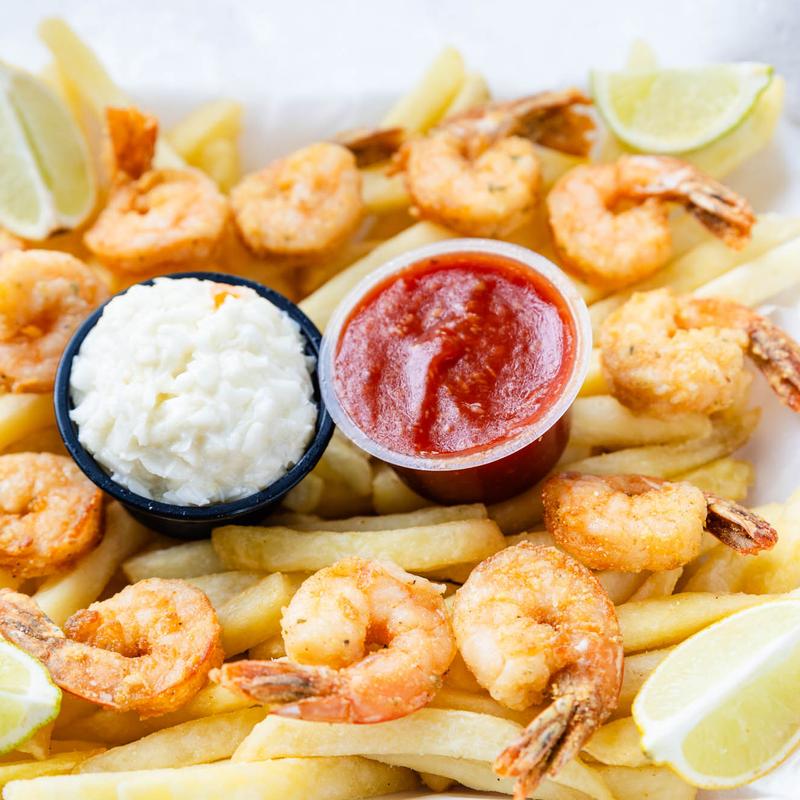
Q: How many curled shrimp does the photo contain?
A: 11